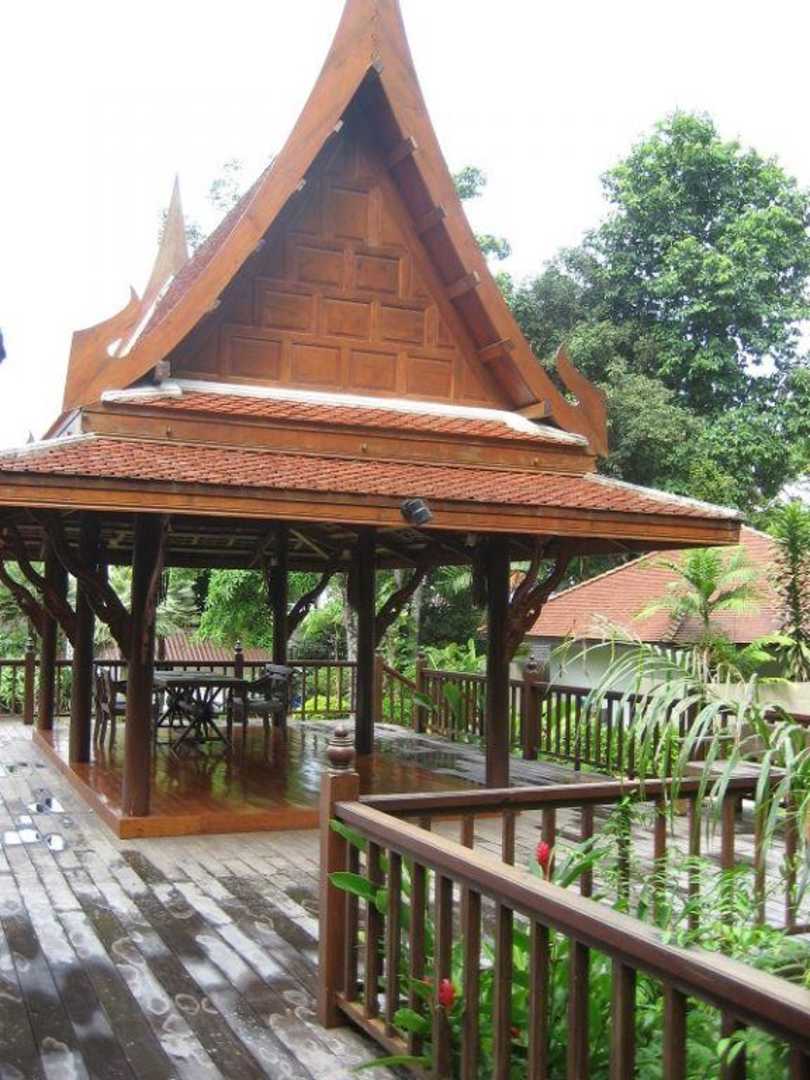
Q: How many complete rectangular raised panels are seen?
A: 10